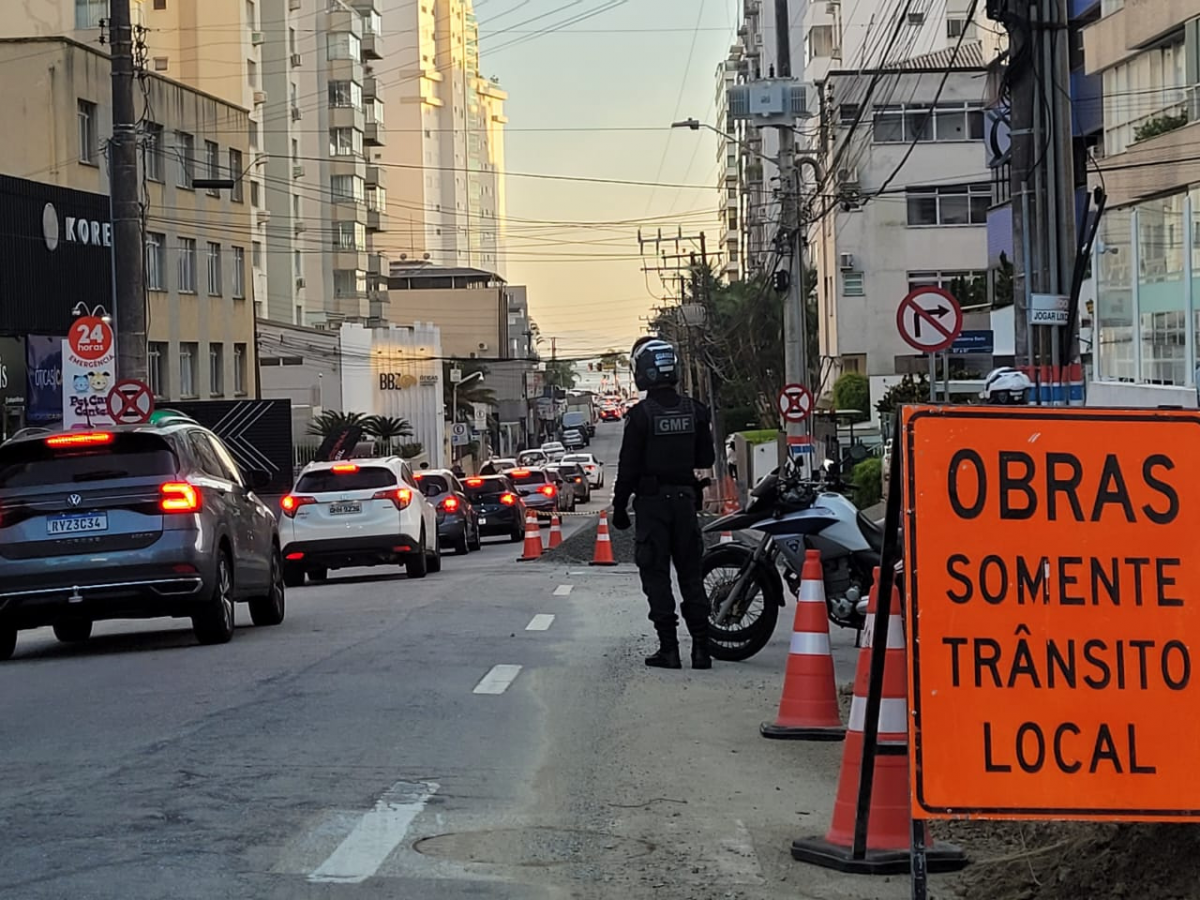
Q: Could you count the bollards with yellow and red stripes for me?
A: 0